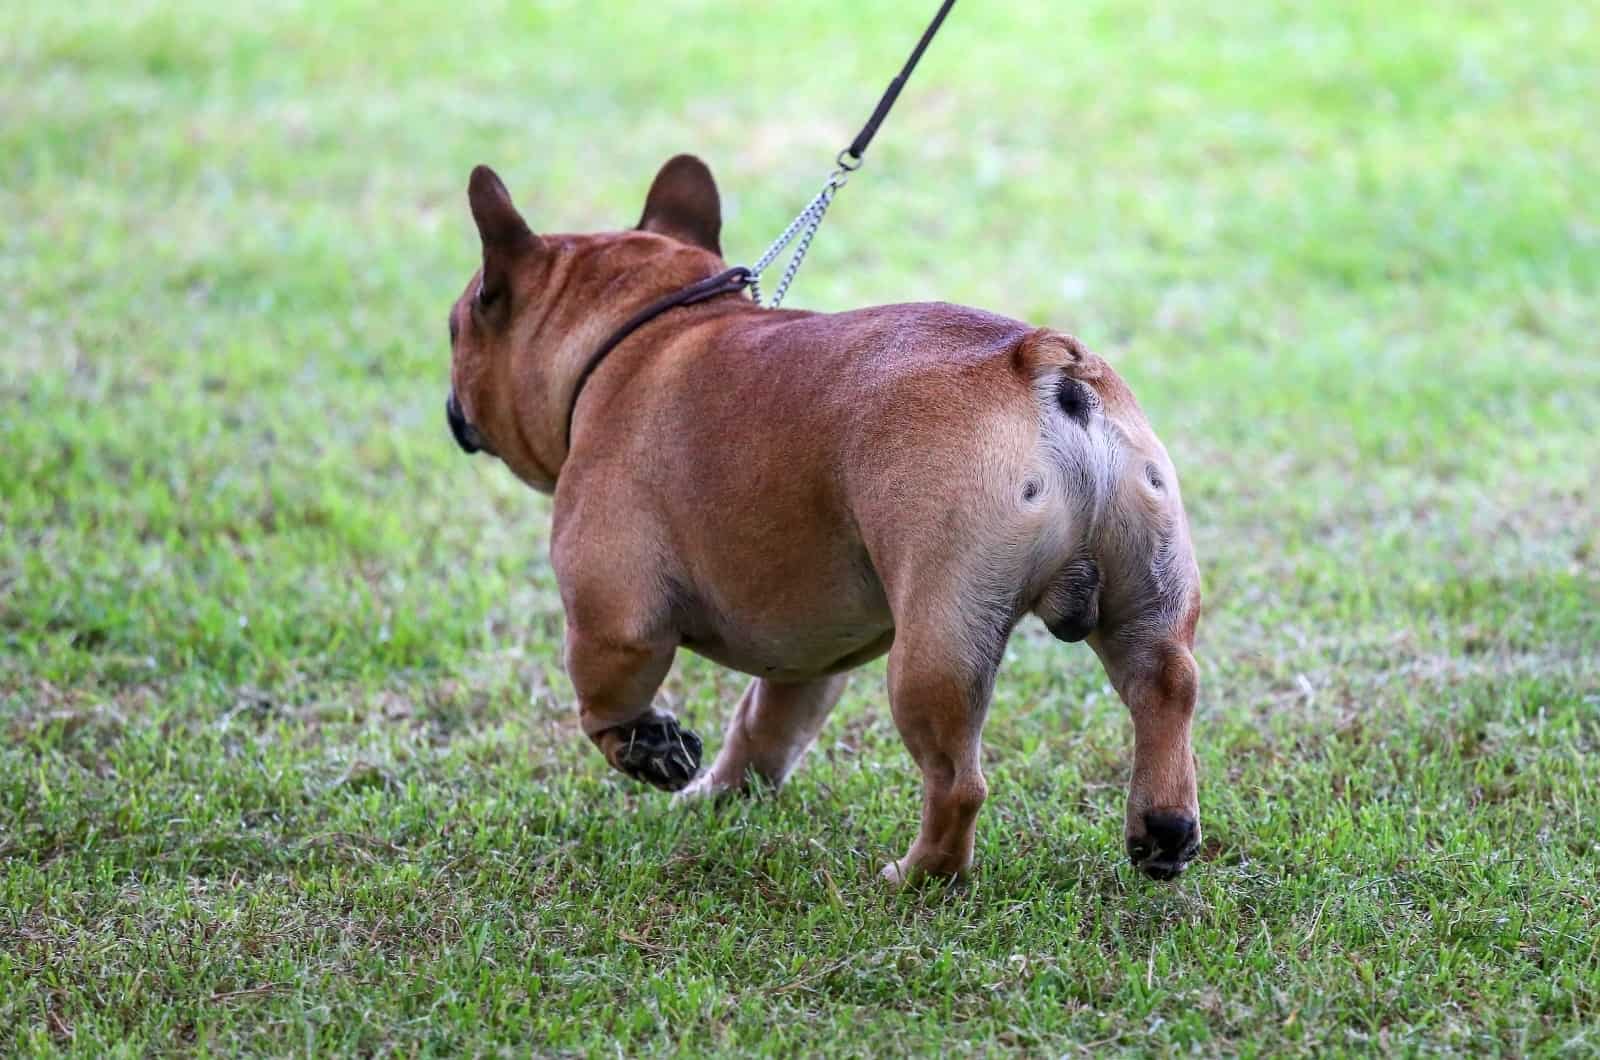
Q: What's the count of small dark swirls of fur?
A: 2